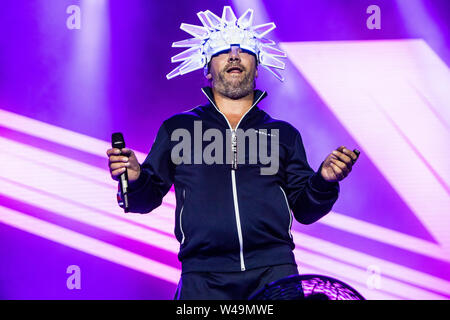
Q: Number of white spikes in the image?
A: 14